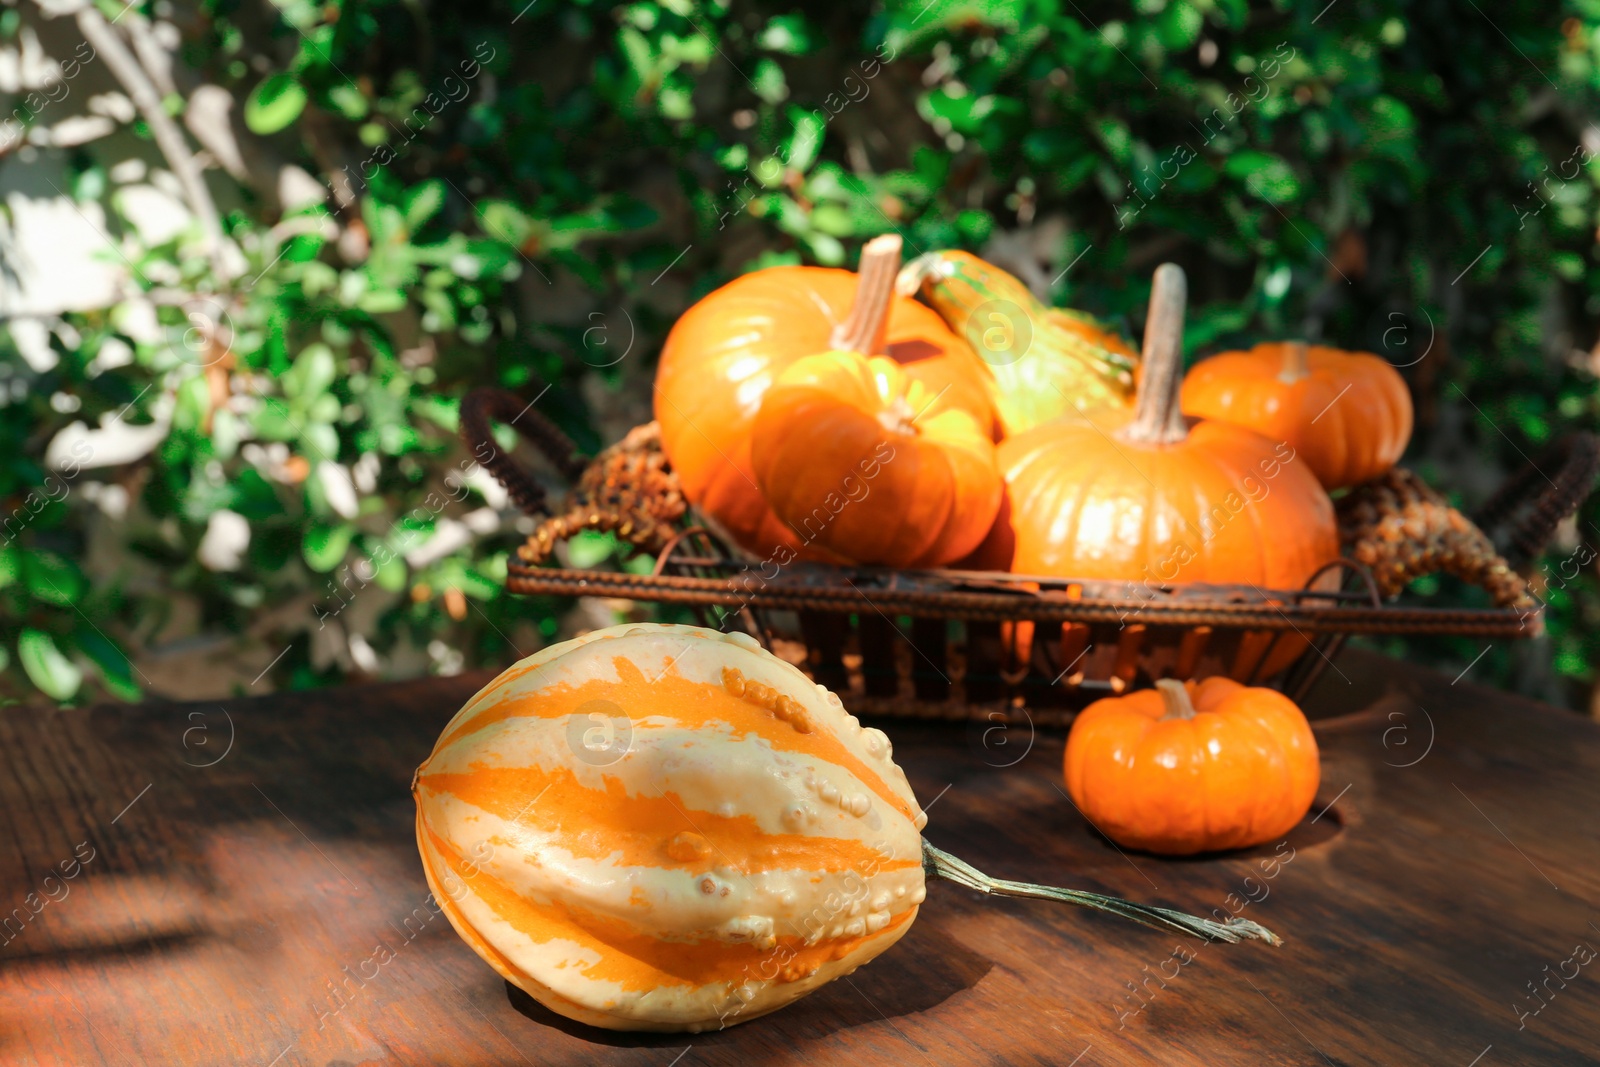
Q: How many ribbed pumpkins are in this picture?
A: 5